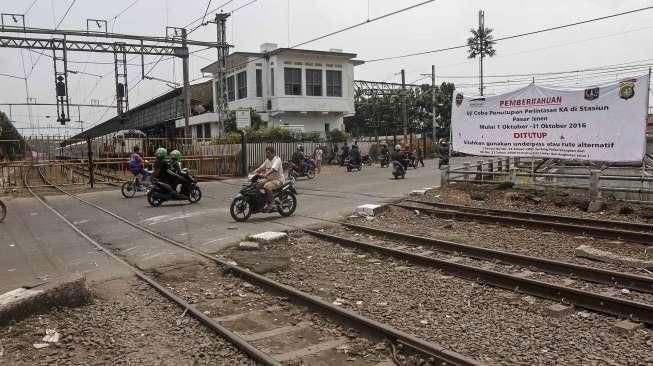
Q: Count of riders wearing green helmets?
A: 2